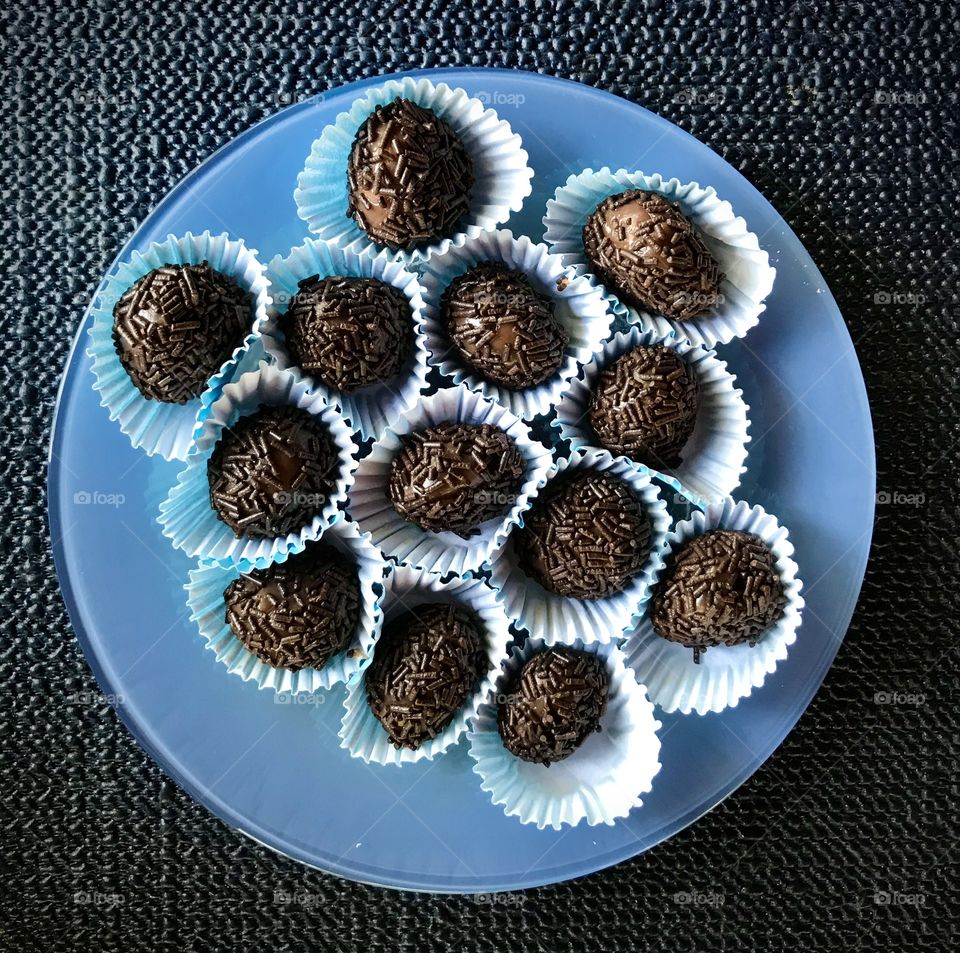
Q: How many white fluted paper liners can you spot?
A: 13